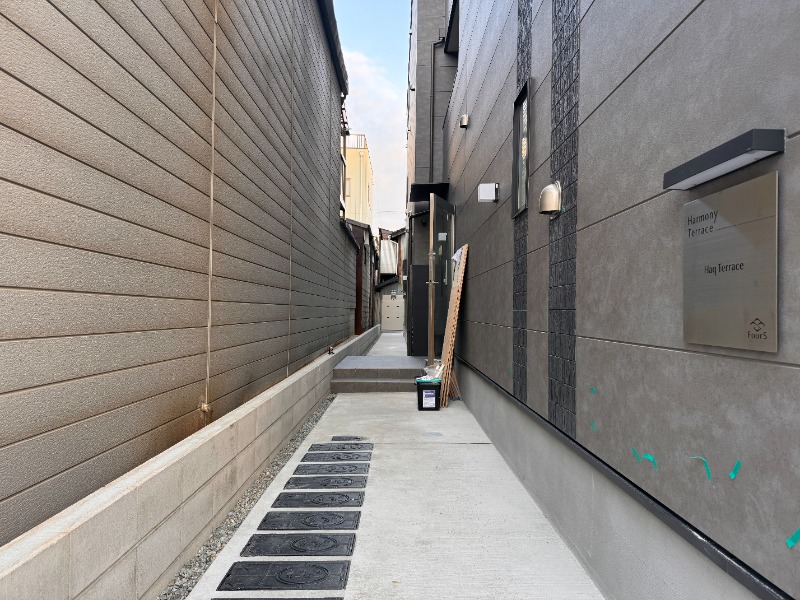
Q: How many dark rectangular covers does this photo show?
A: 10